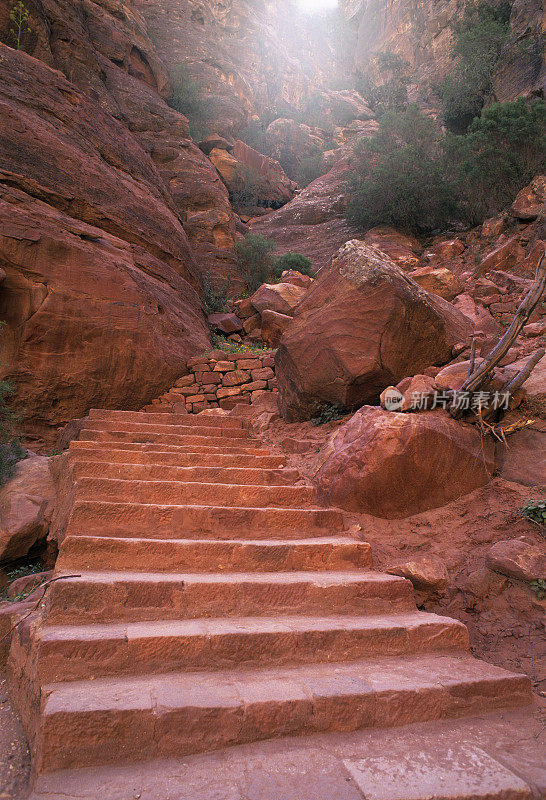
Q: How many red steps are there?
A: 12